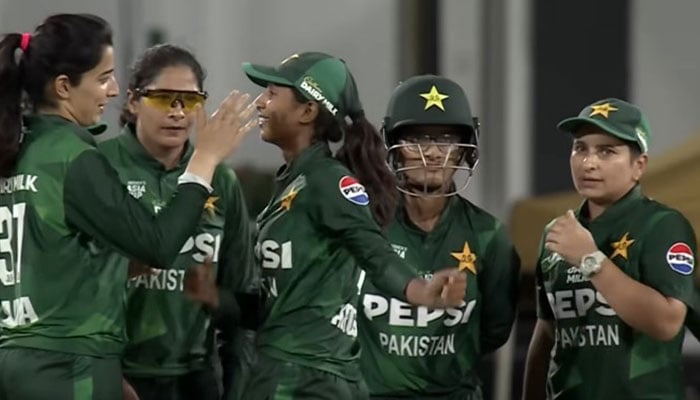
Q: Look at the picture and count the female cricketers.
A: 5